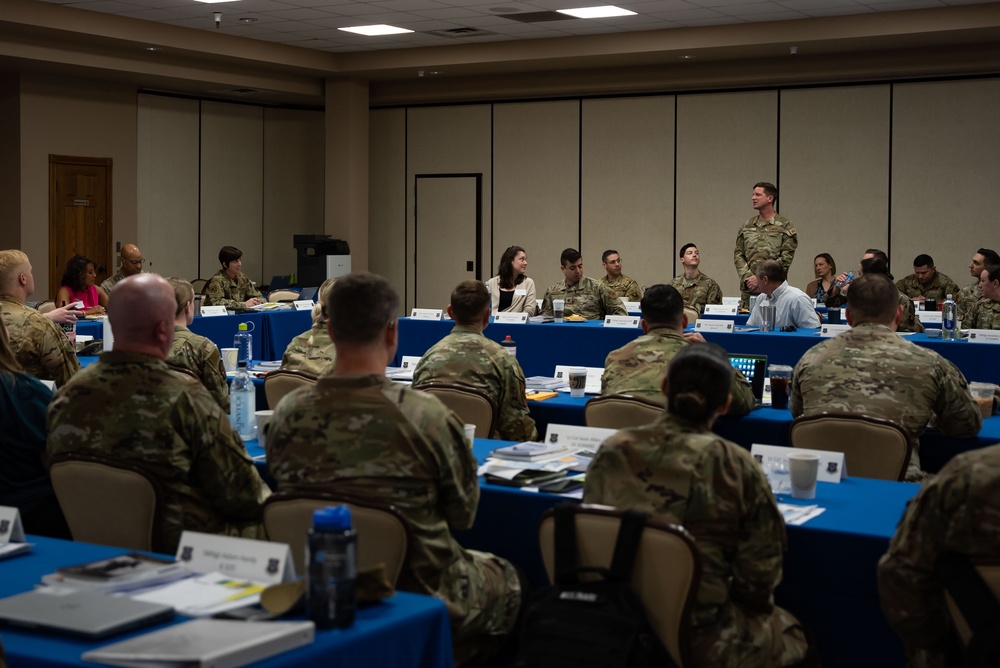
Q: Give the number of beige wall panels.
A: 10